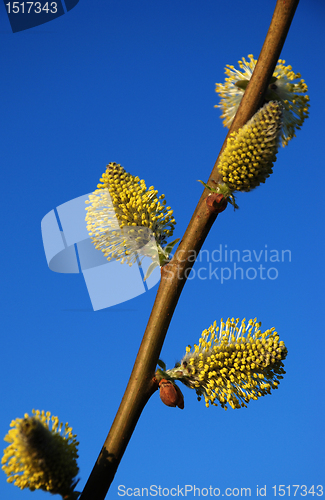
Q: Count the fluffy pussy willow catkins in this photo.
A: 5